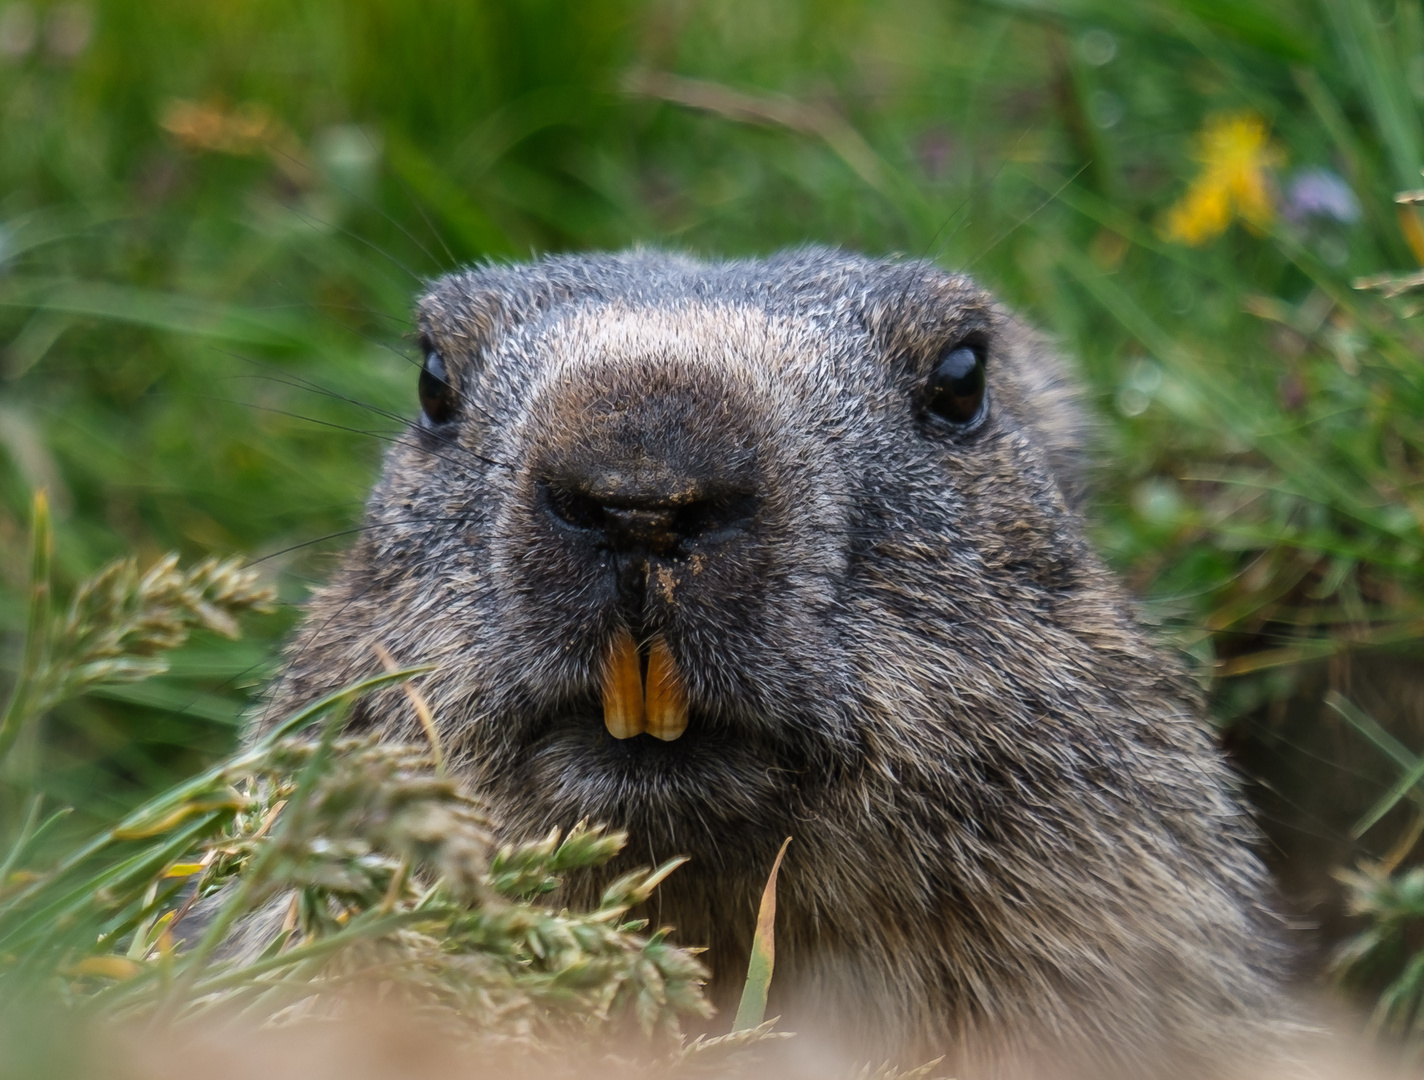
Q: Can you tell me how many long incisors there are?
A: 2